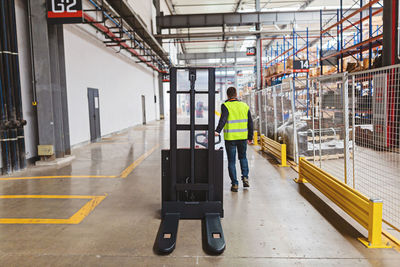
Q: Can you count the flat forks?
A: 2